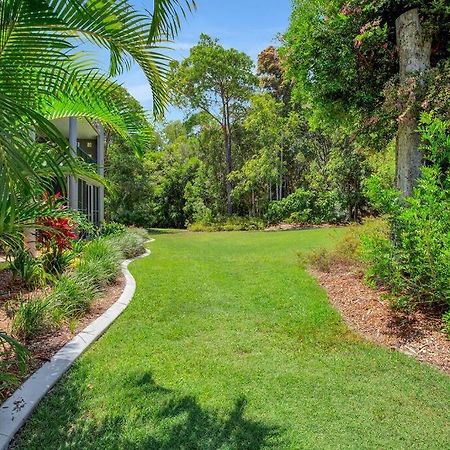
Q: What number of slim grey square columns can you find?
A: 2